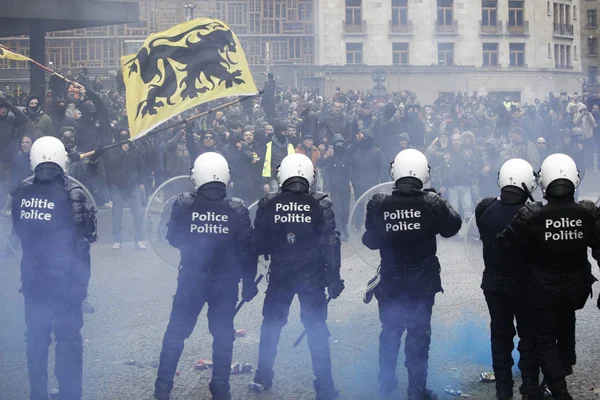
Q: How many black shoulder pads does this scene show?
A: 11